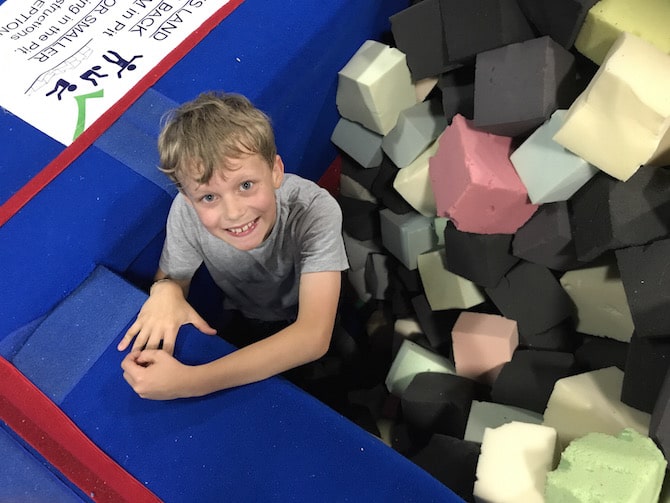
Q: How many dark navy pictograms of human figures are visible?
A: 3